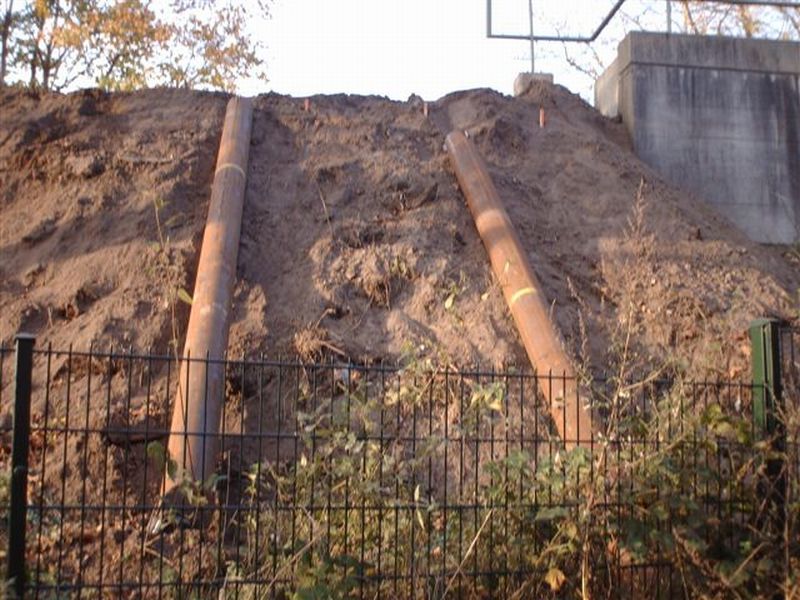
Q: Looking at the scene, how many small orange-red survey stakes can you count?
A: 3